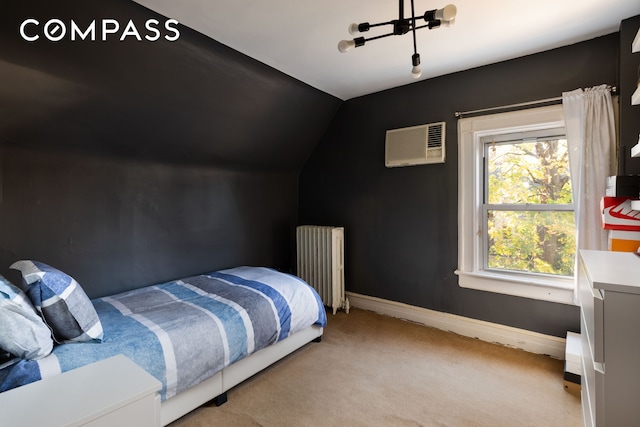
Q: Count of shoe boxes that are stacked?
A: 3